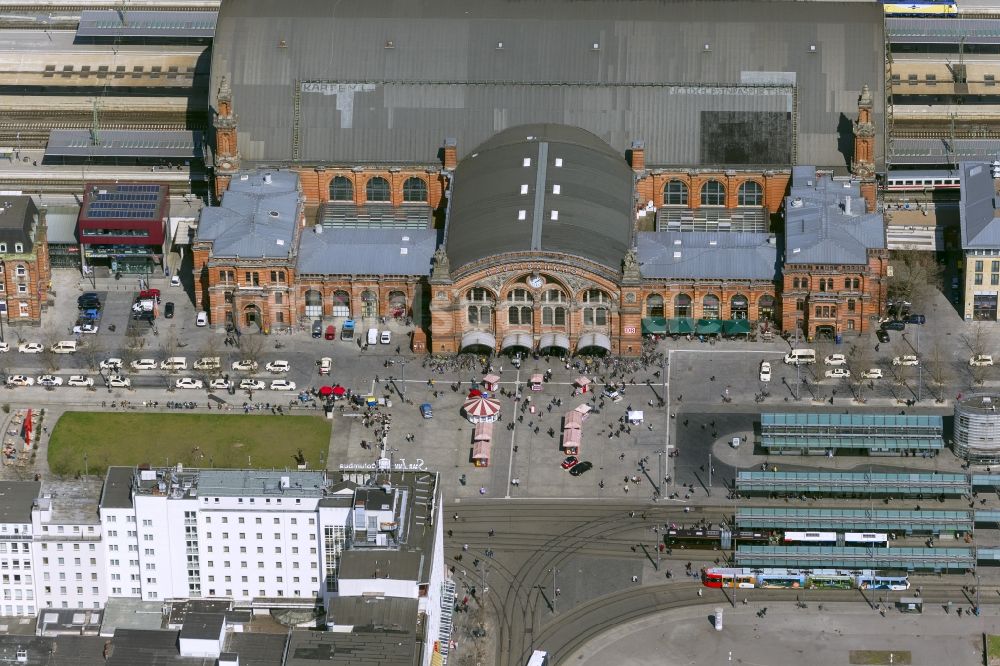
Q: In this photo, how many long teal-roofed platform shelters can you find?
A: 4